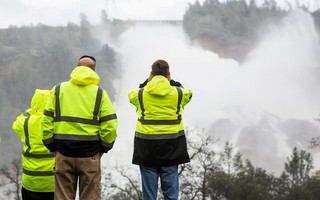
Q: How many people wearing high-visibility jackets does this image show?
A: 3